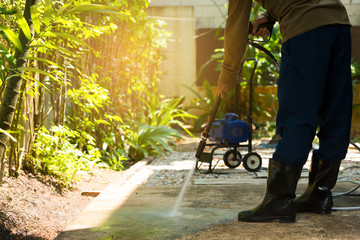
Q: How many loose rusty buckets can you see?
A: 0